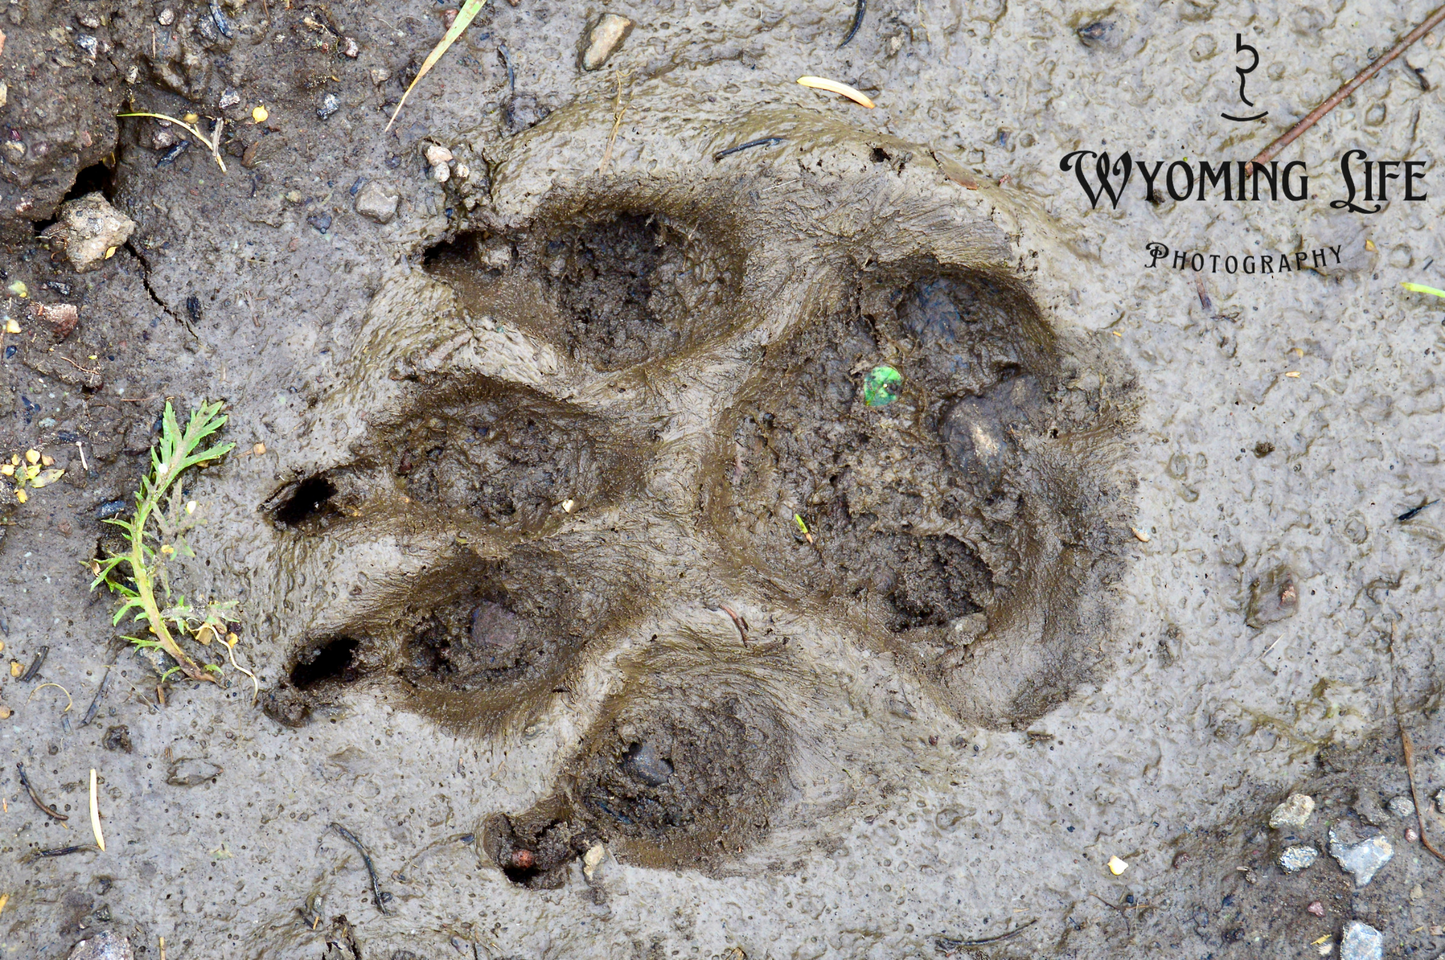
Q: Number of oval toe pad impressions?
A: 4